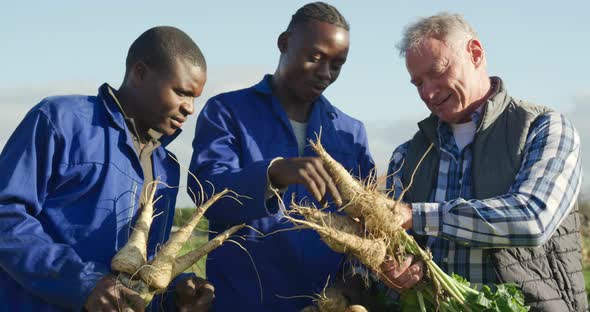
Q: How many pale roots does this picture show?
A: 6